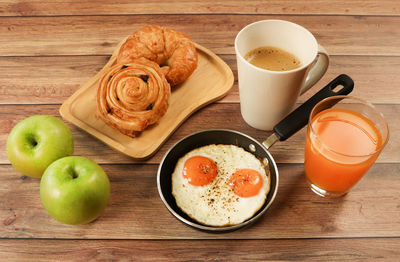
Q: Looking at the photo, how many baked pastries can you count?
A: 2